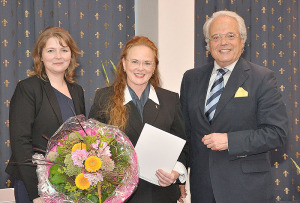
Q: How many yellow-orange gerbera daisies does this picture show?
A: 3